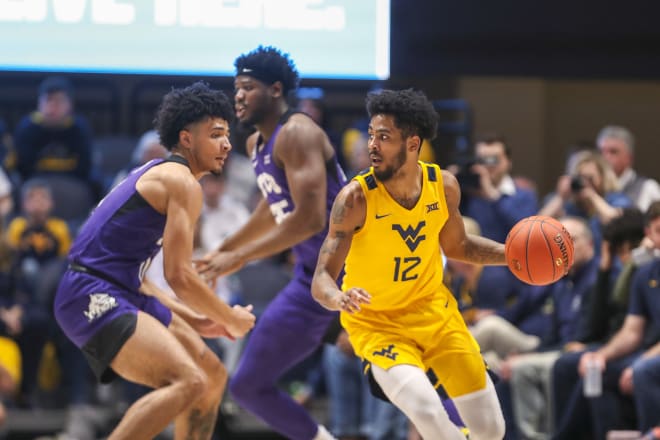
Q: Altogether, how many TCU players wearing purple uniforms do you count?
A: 2